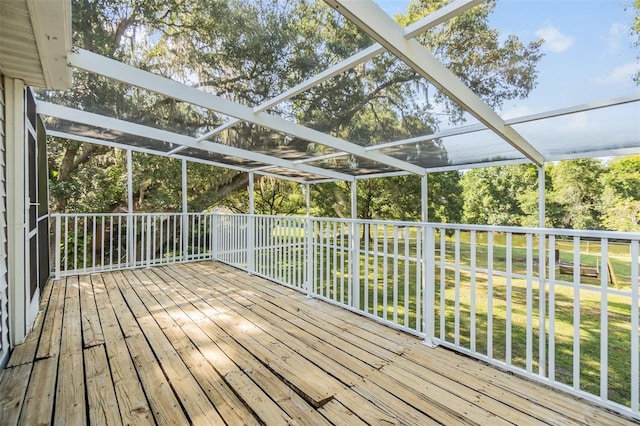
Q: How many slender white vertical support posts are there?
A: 7